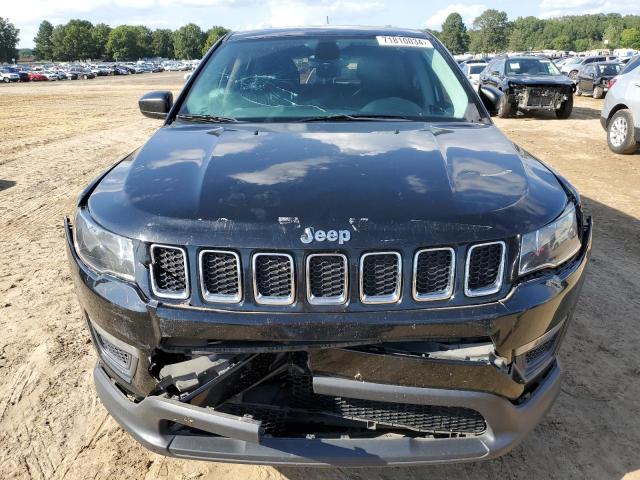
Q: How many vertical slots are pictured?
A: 7